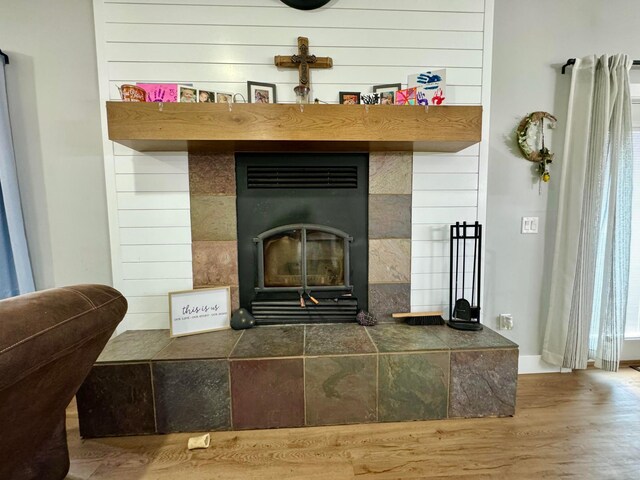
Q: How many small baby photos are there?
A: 3